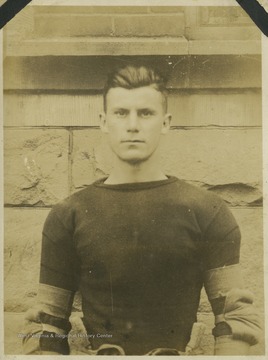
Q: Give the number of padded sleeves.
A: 2